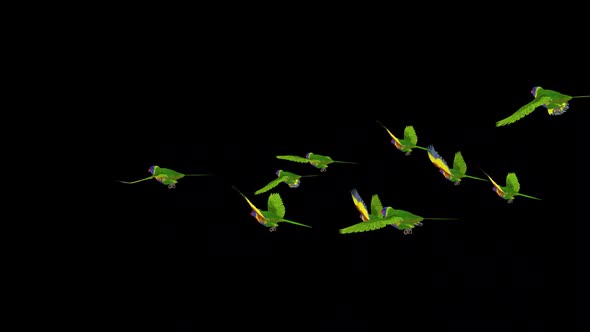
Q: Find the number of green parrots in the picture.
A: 10